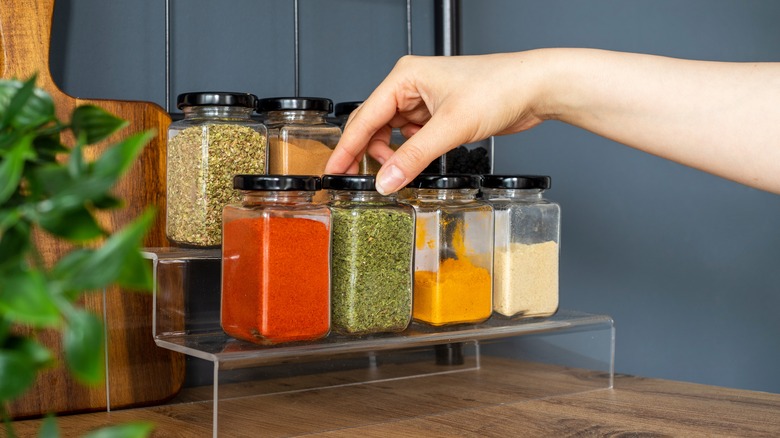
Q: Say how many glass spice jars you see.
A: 8